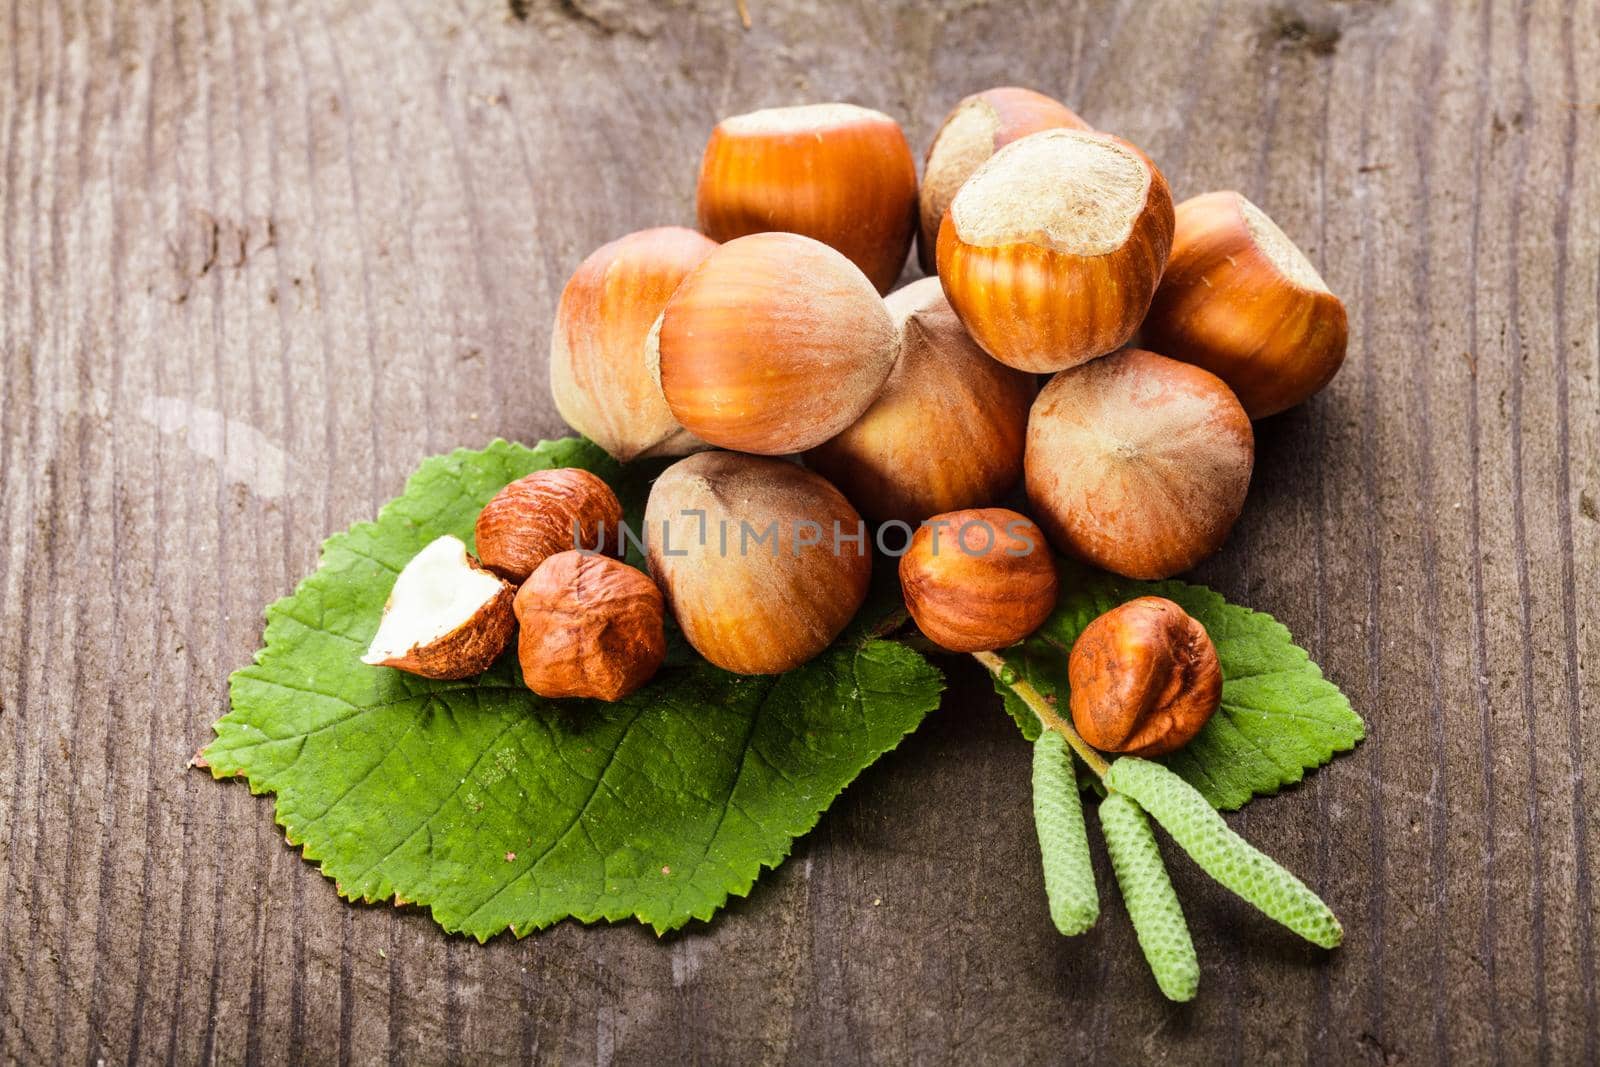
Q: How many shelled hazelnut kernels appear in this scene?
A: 5